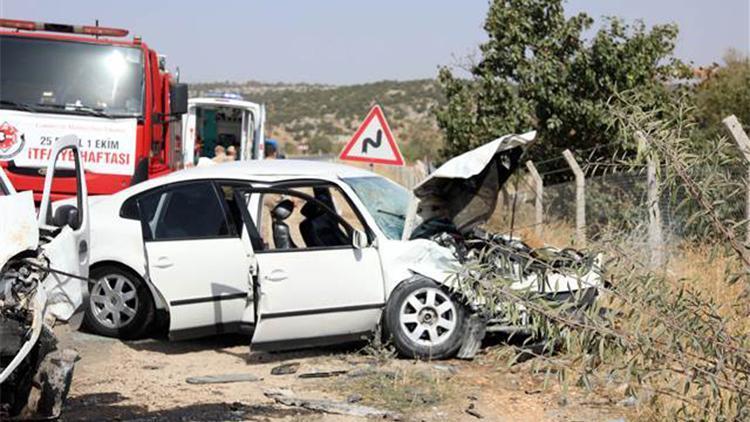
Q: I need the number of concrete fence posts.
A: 4